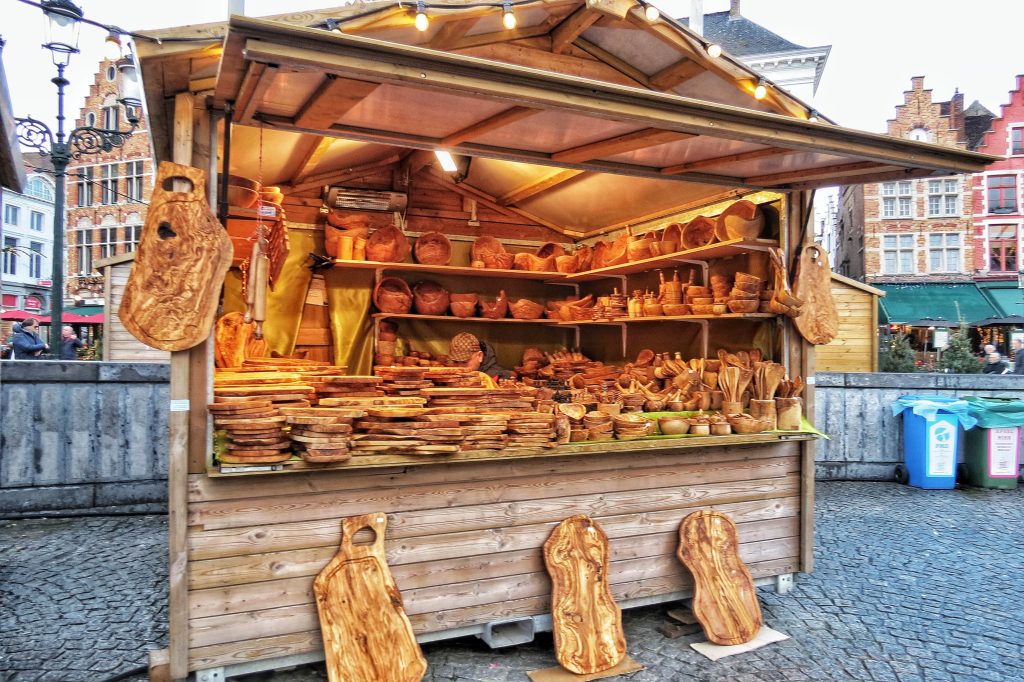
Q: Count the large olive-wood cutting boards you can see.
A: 5